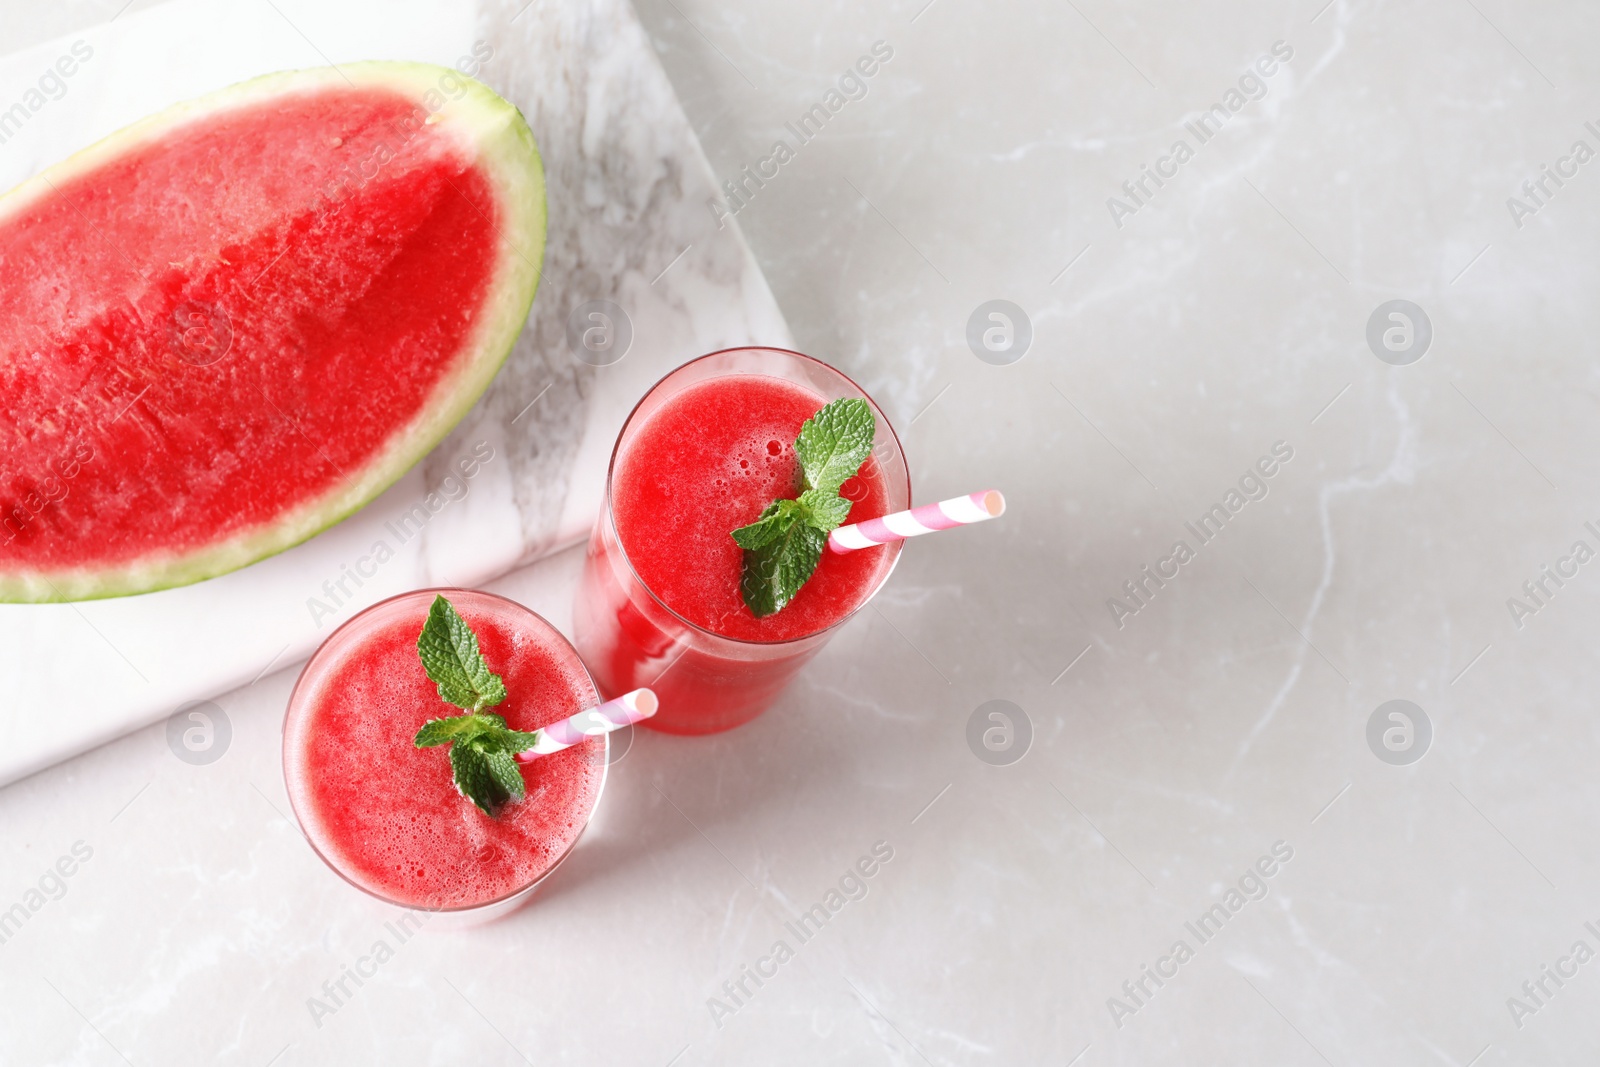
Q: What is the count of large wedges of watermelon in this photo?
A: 1